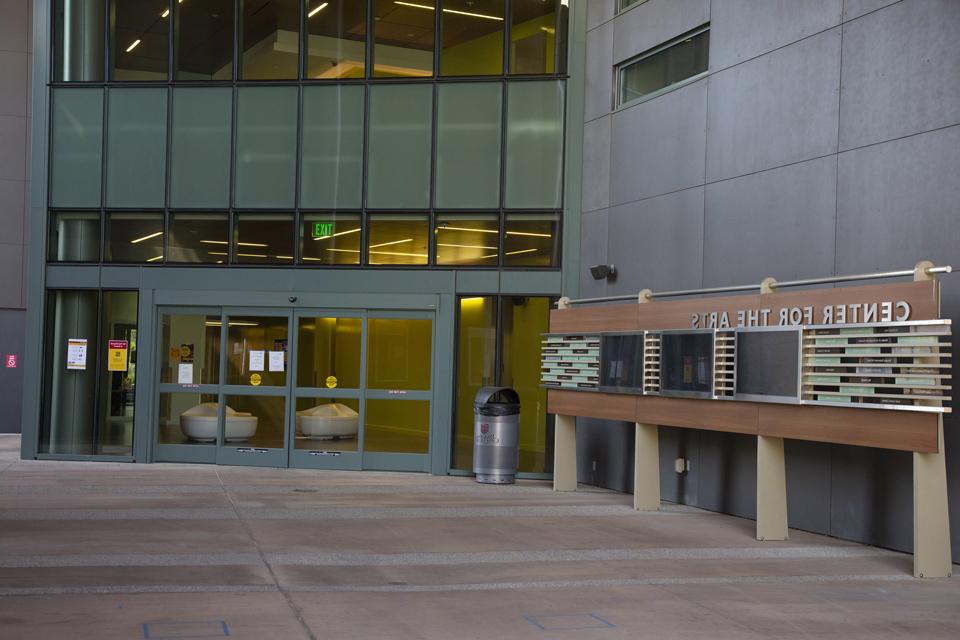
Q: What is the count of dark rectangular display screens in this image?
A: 3